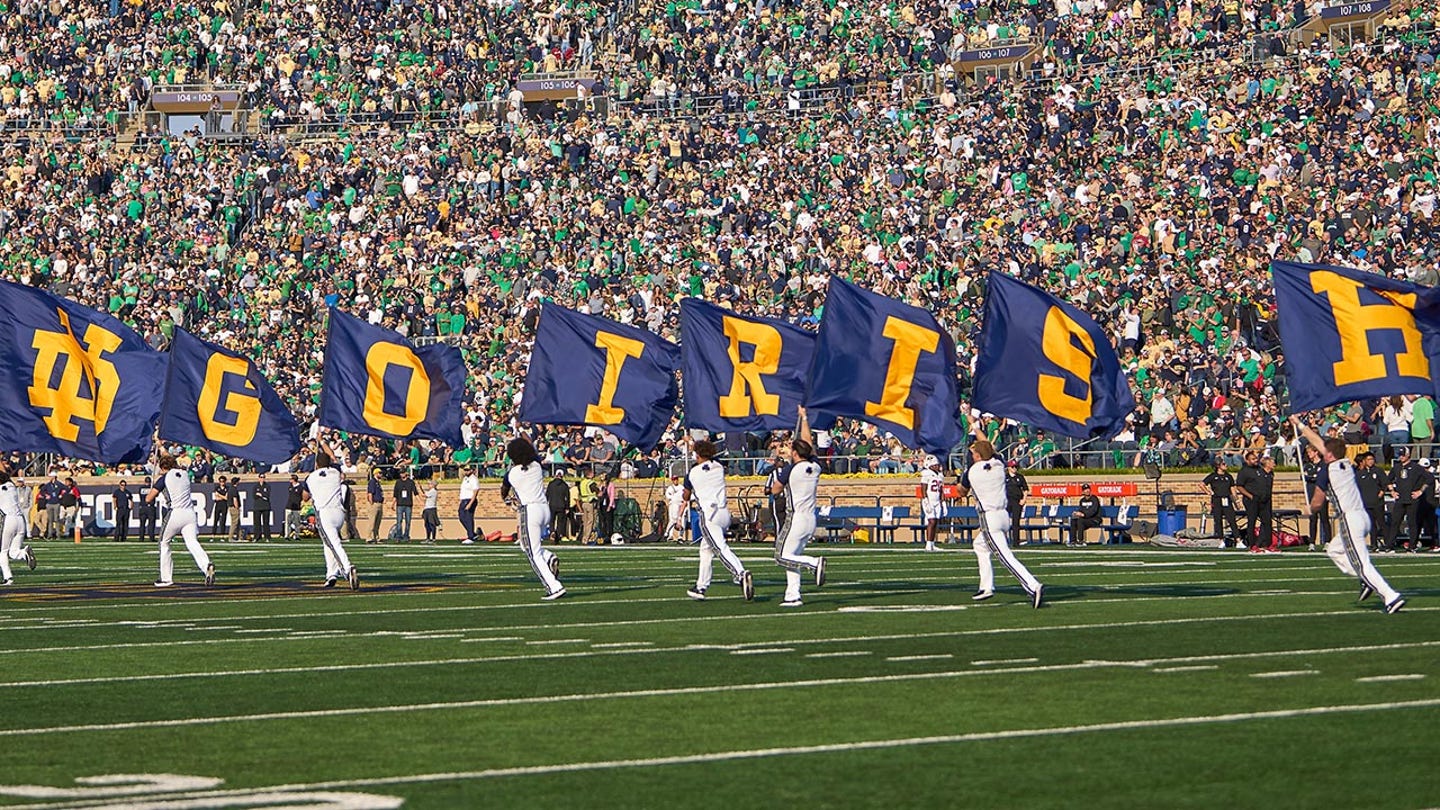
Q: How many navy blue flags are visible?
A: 8